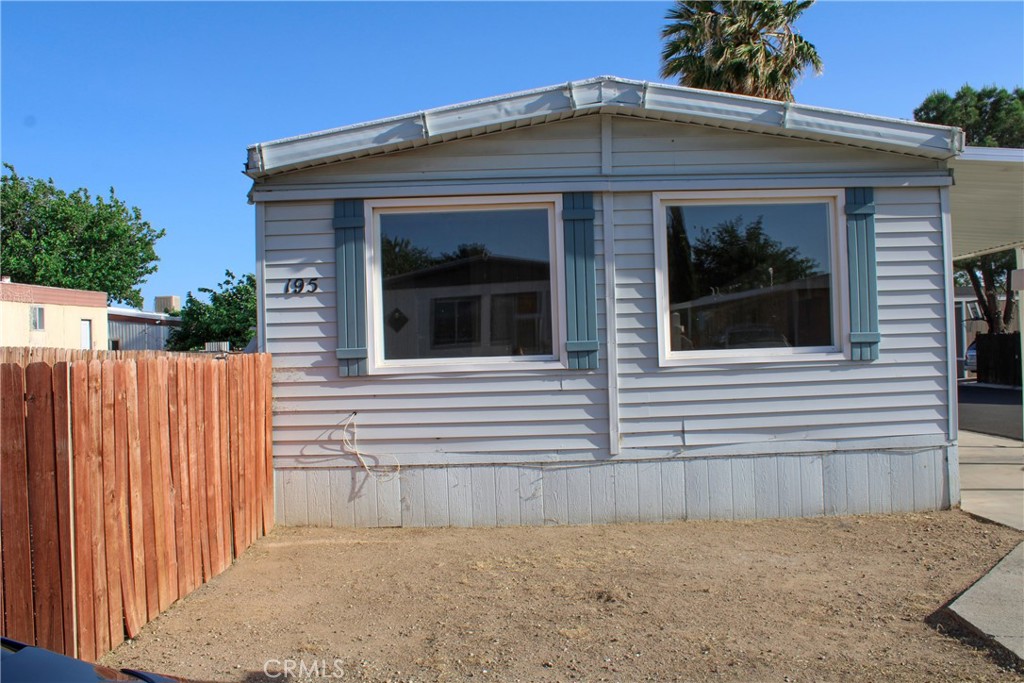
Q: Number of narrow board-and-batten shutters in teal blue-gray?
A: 3